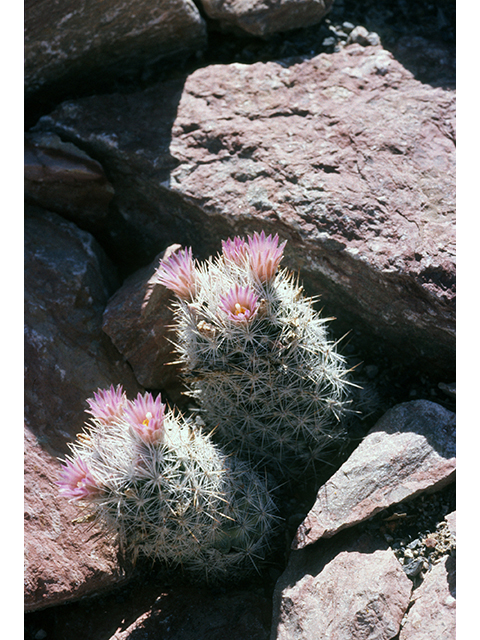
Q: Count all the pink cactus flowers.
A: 7